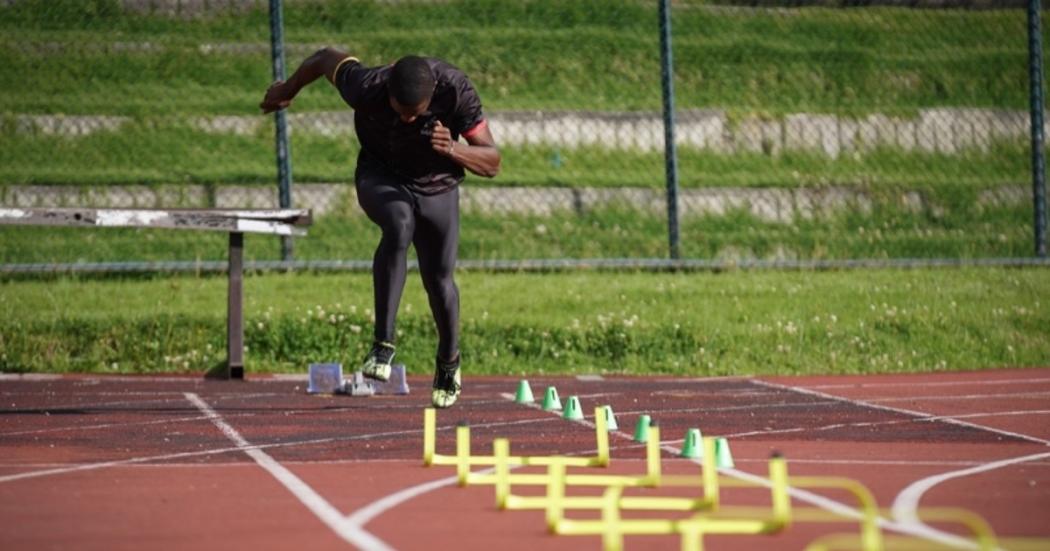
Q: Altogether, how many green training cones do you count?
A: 7